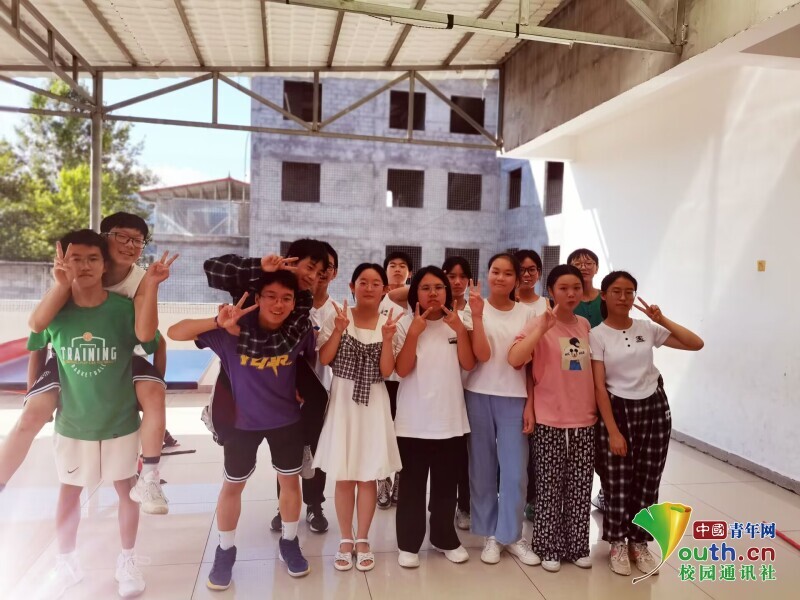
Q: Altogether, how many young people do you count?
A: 14